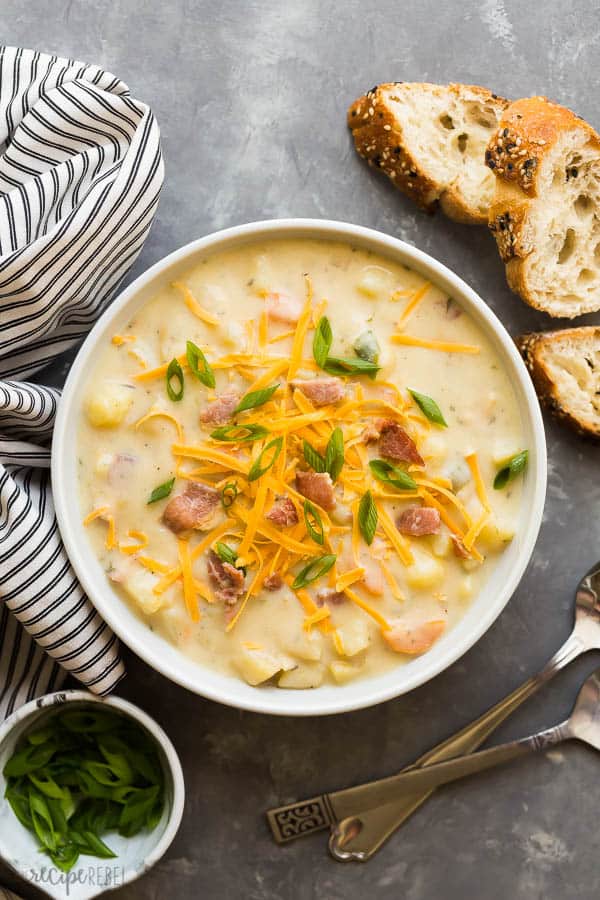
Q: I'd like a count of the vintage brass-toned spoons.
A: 2